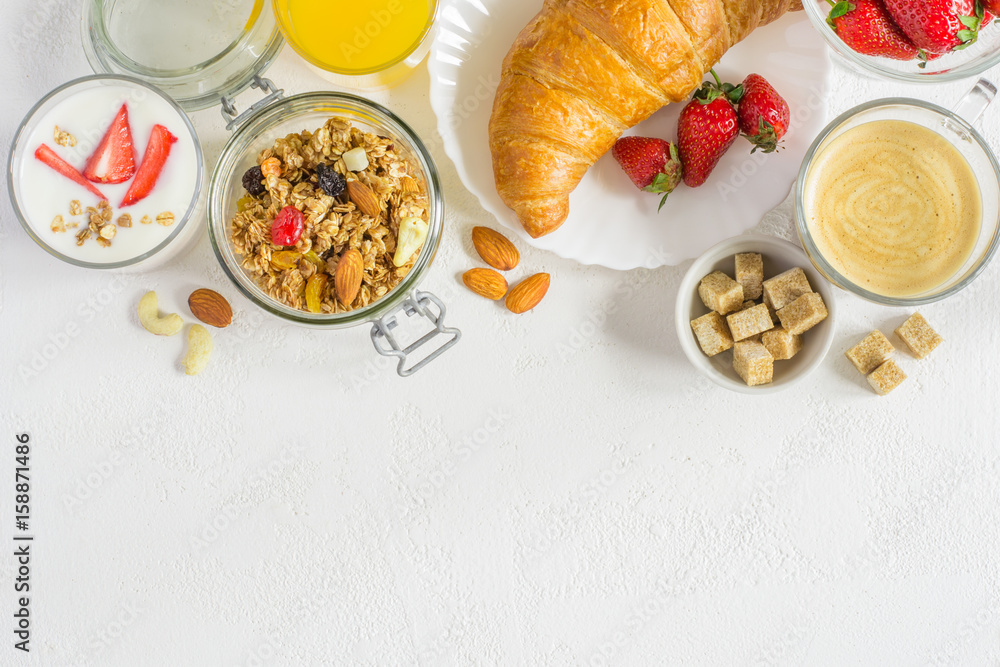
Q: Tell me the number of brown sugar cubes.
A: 11